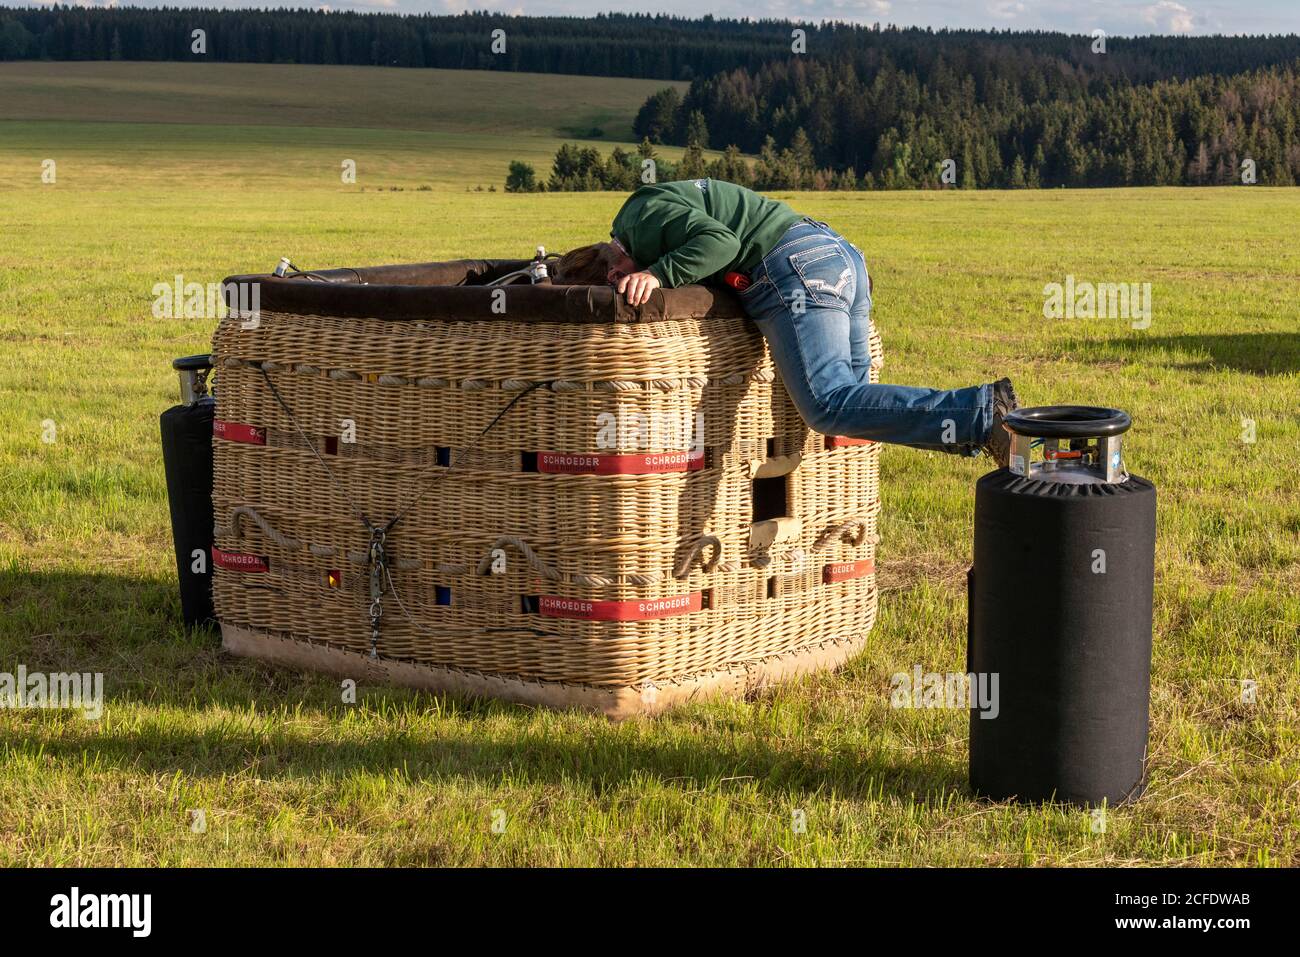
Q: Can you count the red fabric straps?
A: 6